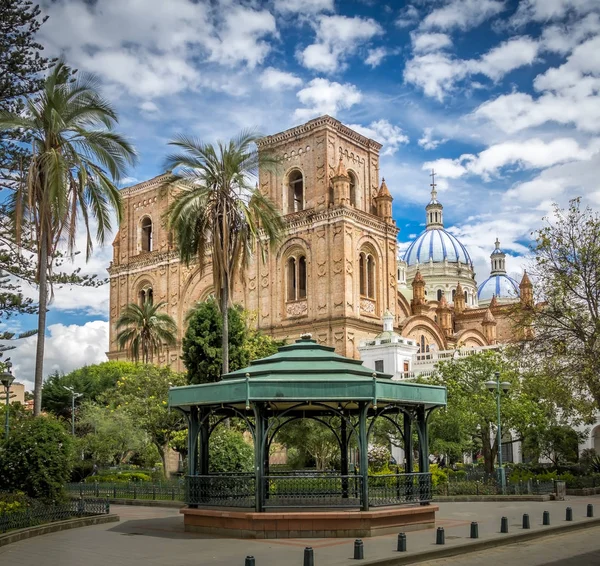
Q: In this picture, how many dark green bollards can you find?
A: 11